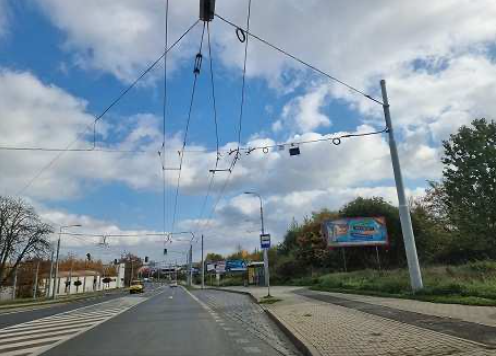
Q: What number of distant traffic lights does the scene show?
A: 3